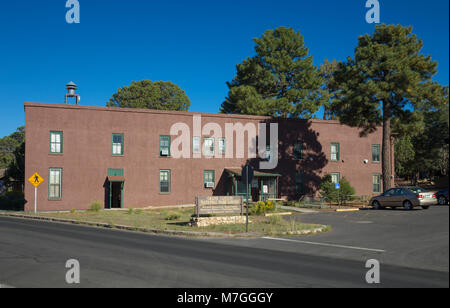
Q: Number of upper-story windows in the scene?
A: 10